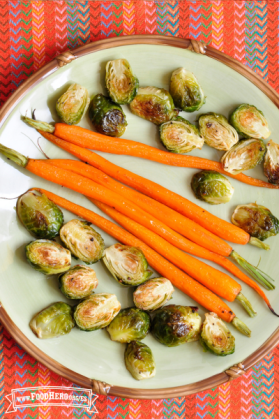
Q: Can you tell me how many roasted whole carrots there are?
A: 6